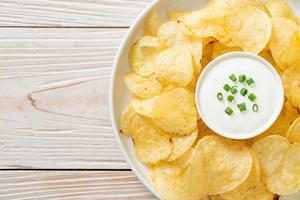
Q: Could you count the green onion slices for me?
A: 12